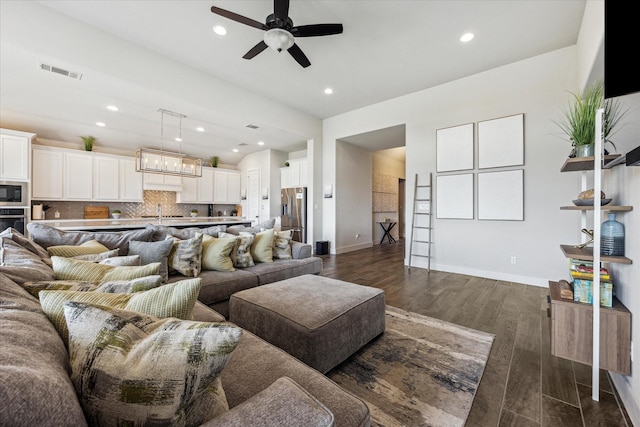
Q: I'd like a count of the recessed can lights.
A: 9